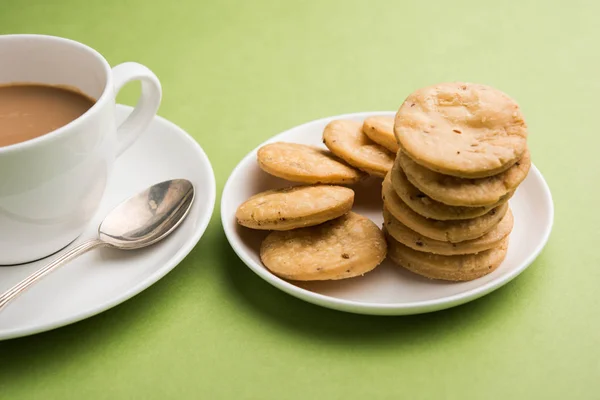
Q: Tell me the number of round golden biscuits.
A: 11